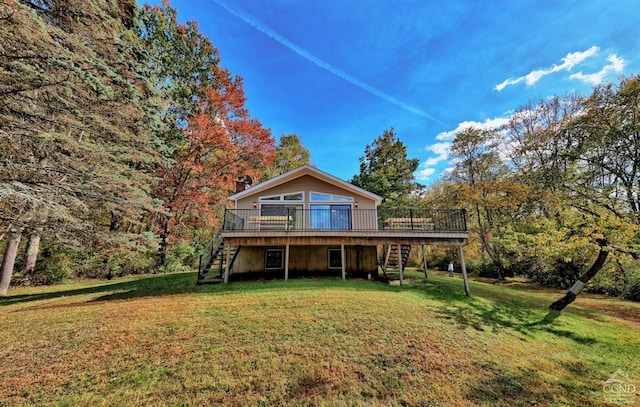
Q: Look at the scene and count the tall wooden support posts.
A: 6